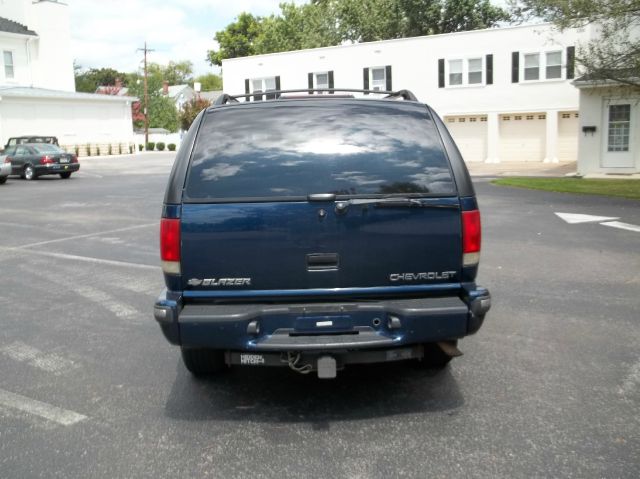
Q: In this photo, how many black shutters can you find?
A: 10